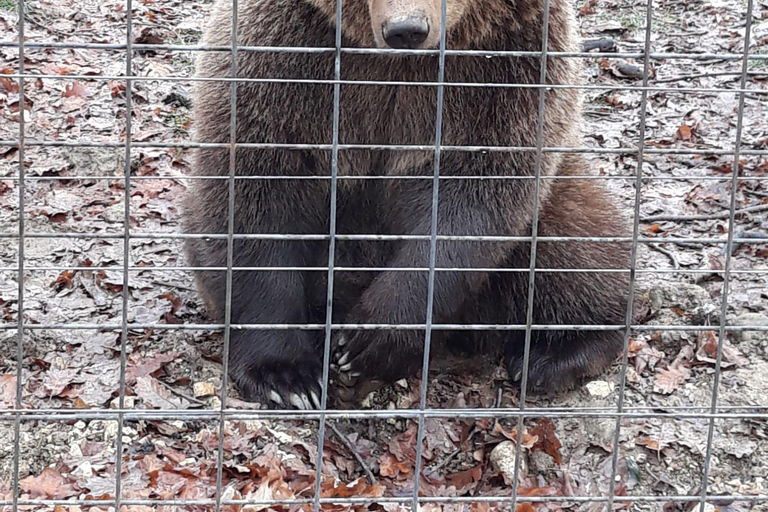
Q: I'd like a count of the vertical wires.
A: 8